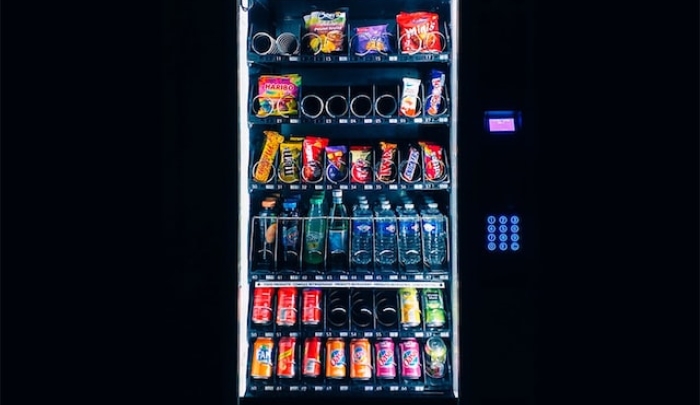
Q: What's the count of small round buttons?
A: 12